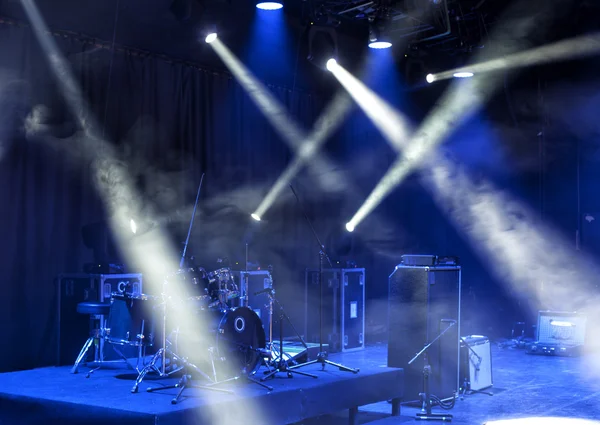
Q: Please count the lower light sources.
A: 3